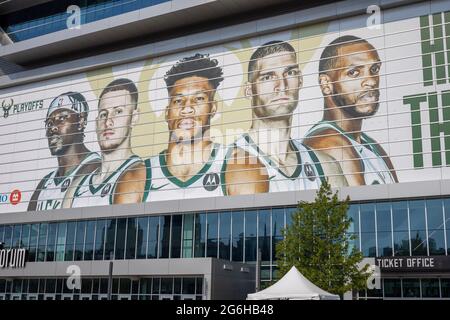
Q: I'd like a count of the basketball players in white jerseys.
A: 5